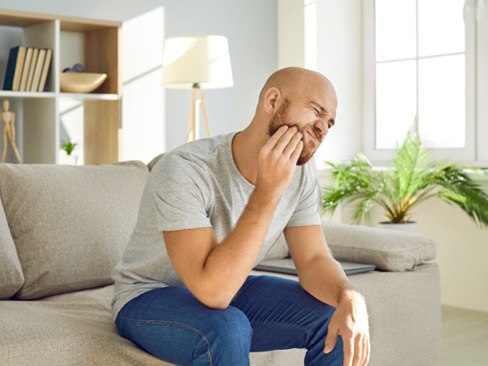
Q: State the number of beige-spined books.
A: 5